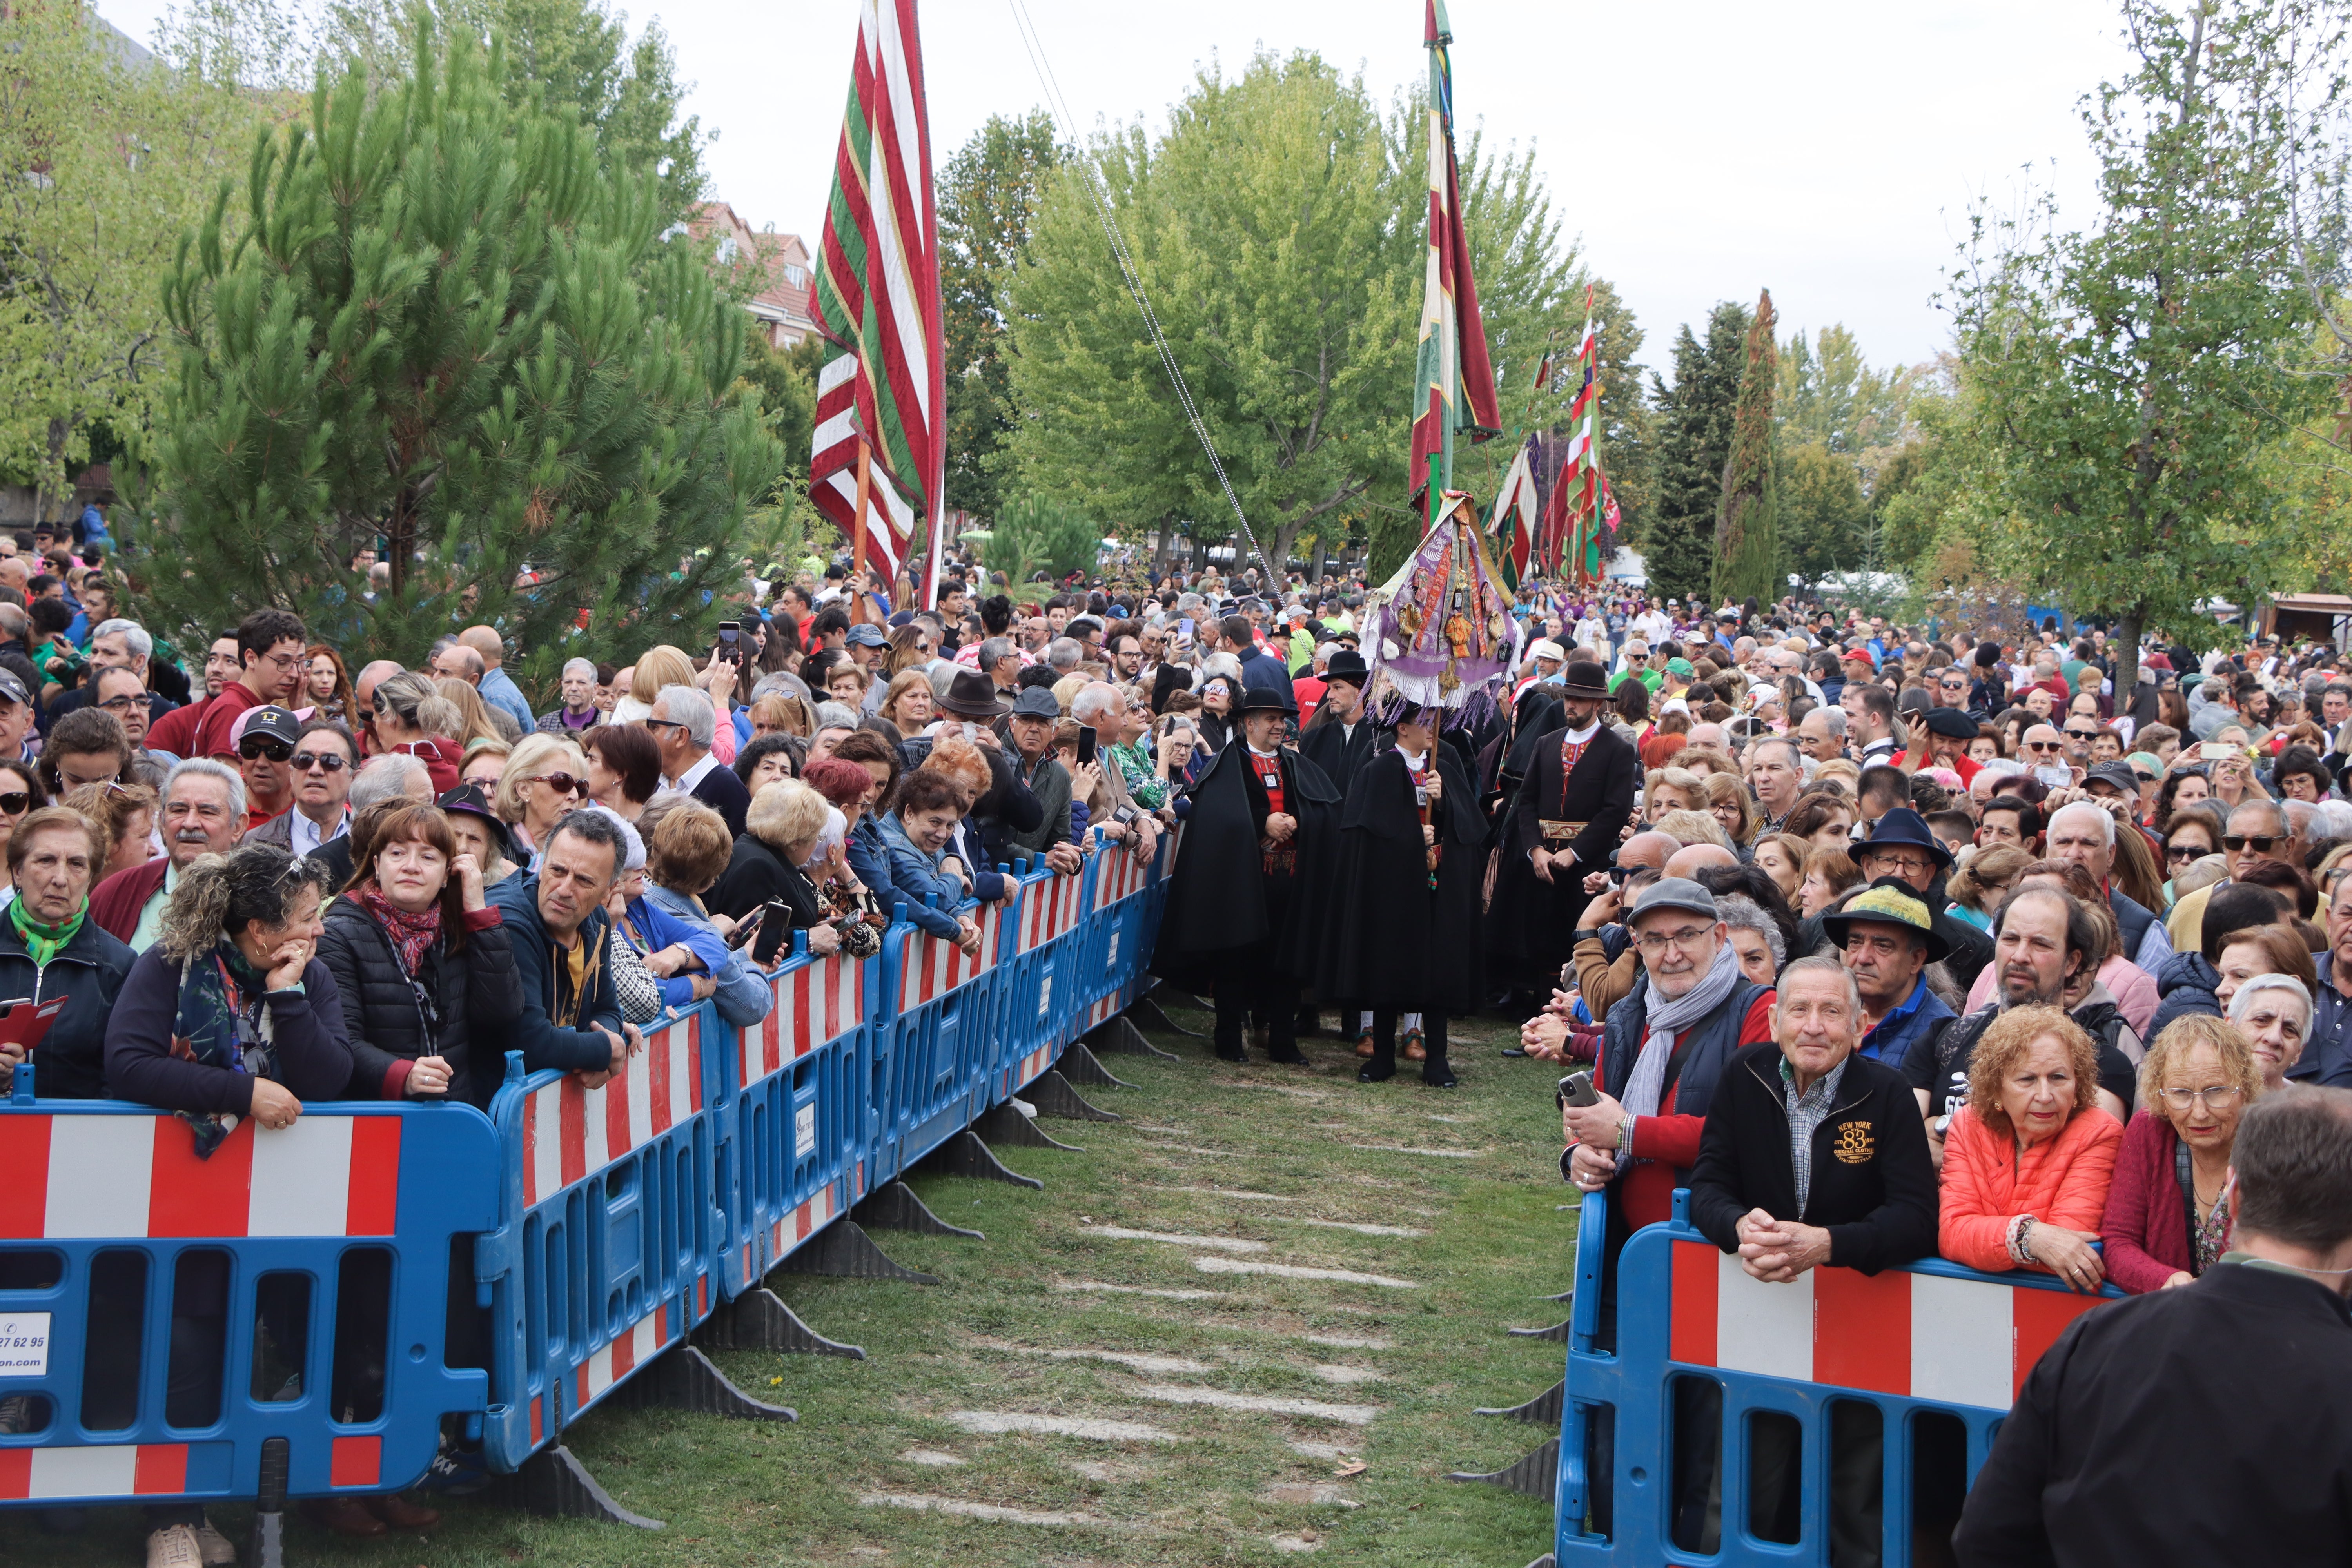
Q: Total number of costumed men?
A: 4